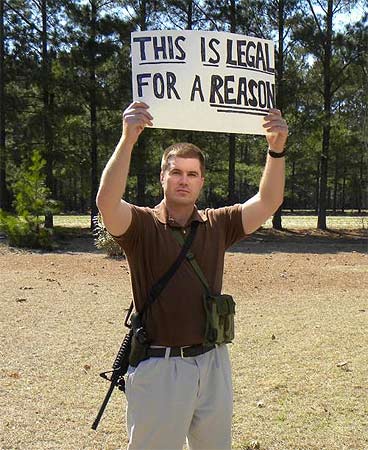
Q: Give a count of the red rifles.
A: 0